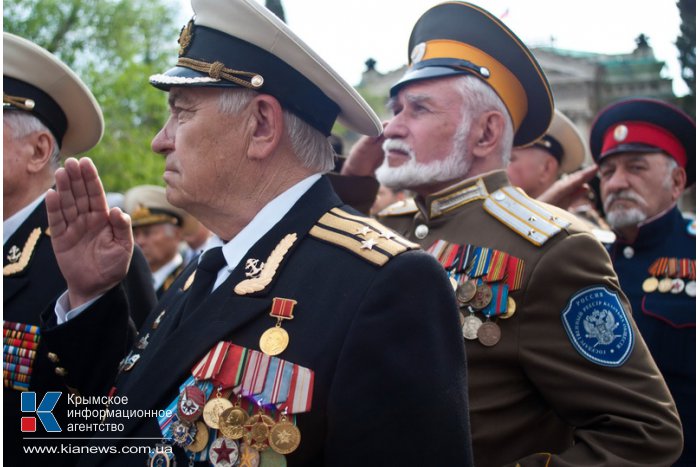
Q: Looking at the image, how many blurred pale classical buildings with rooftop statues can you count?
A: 1